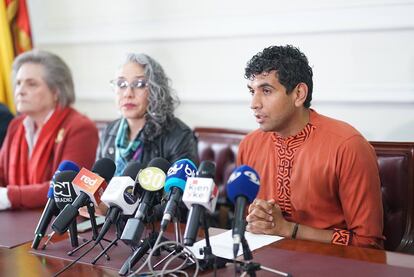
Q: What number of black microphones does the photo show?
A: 5